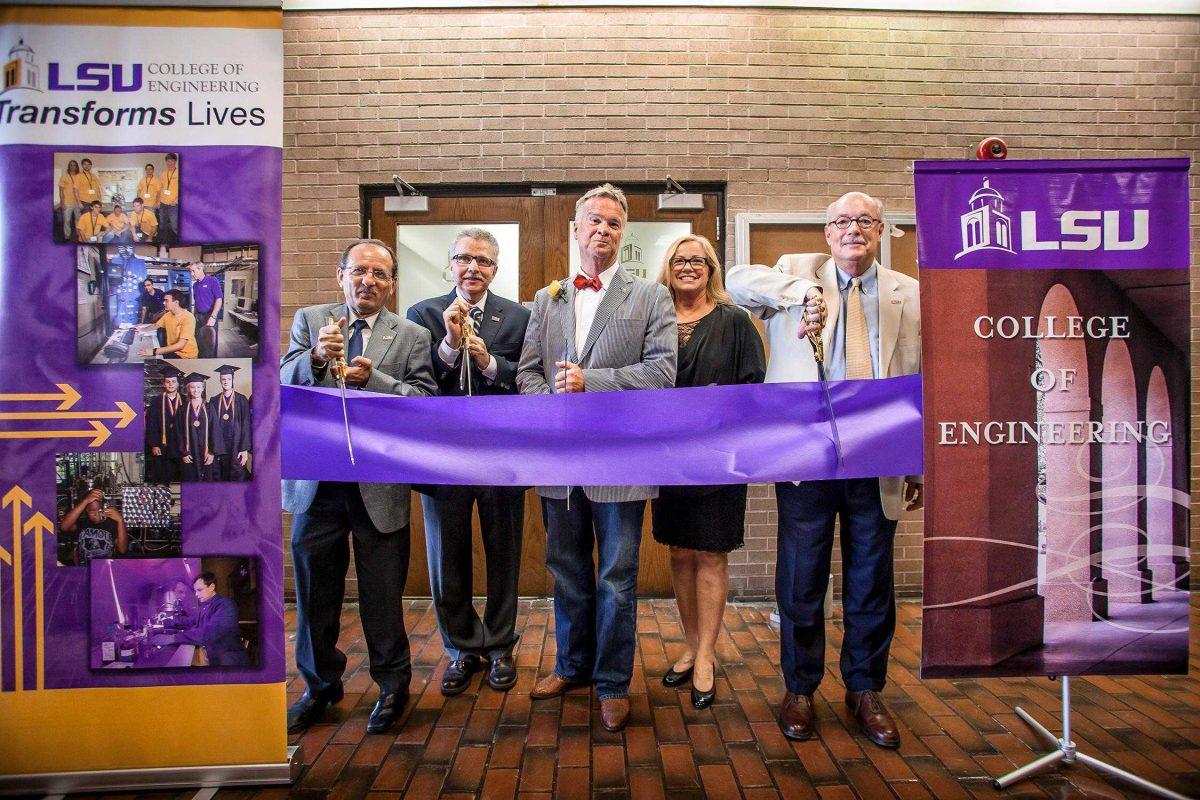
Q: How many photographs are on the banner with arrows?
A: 5